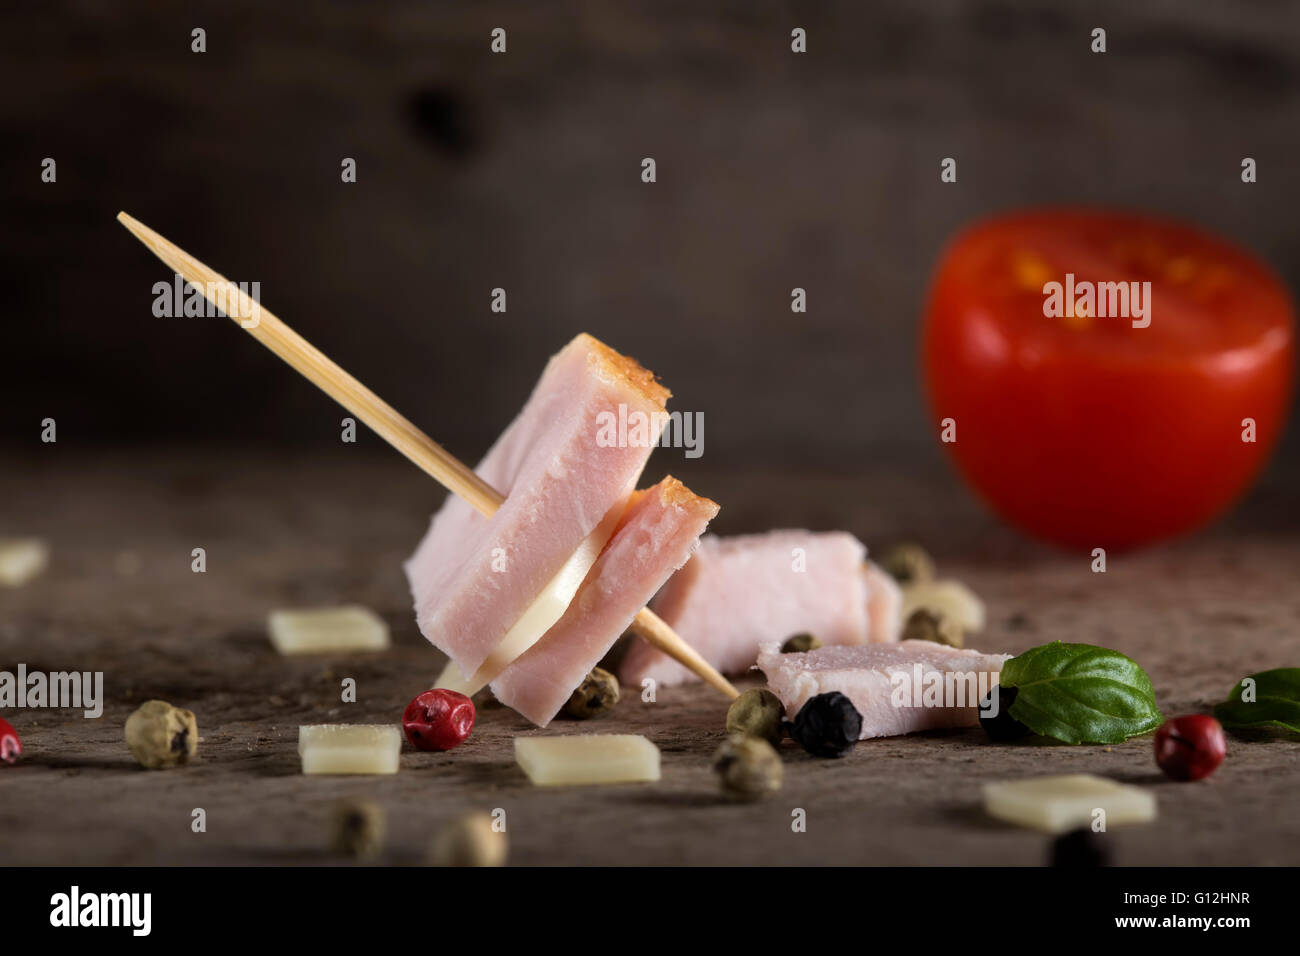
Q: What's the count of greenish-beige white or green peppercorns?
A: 9